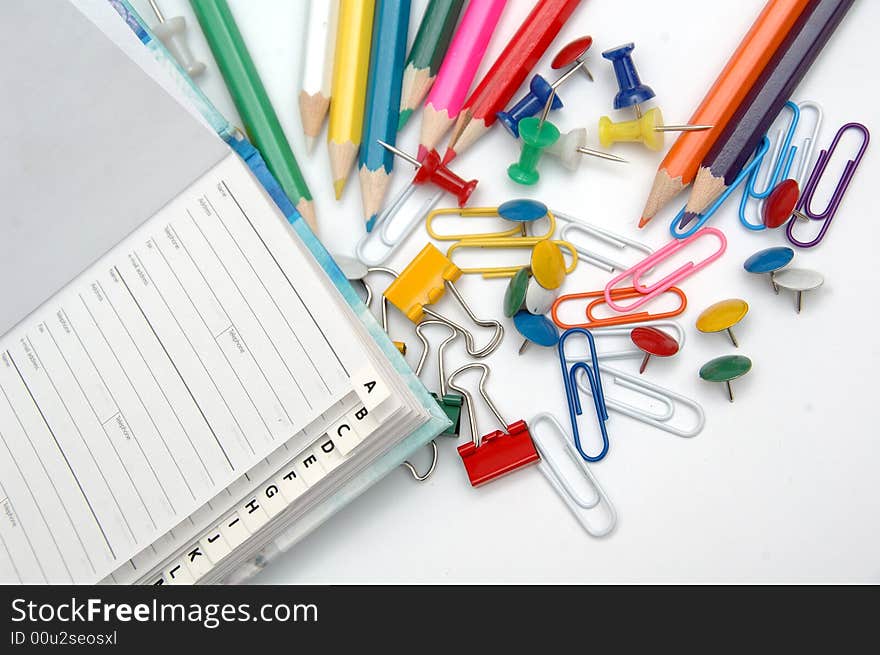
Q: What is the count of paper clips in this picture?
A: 14